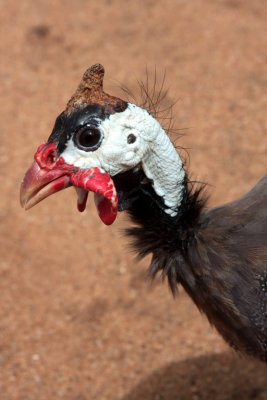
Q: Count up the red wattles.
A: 2